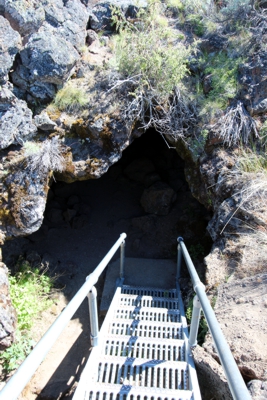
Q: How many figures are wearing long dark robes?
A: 0